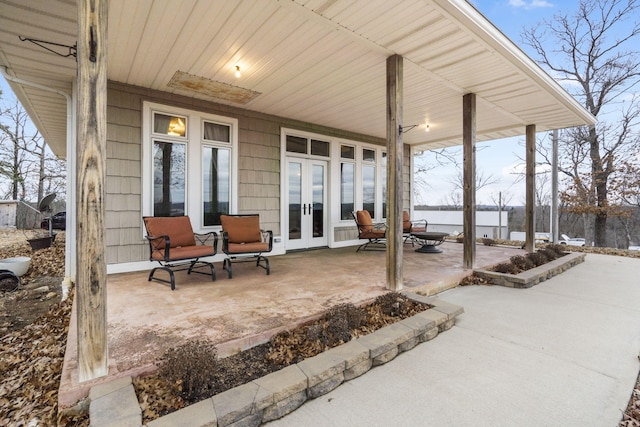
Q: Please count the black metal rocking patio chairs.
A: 4